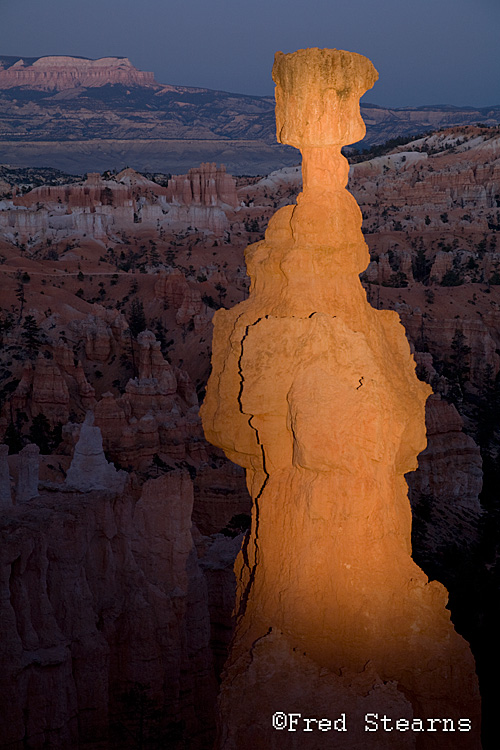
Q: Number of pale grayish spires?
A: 3